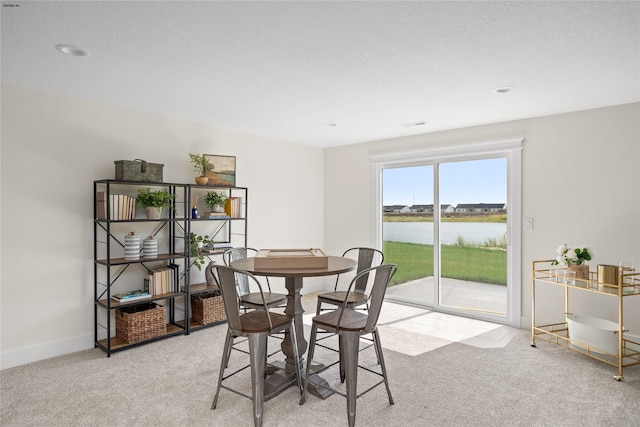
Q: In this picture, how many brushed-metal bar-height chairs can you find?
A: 4